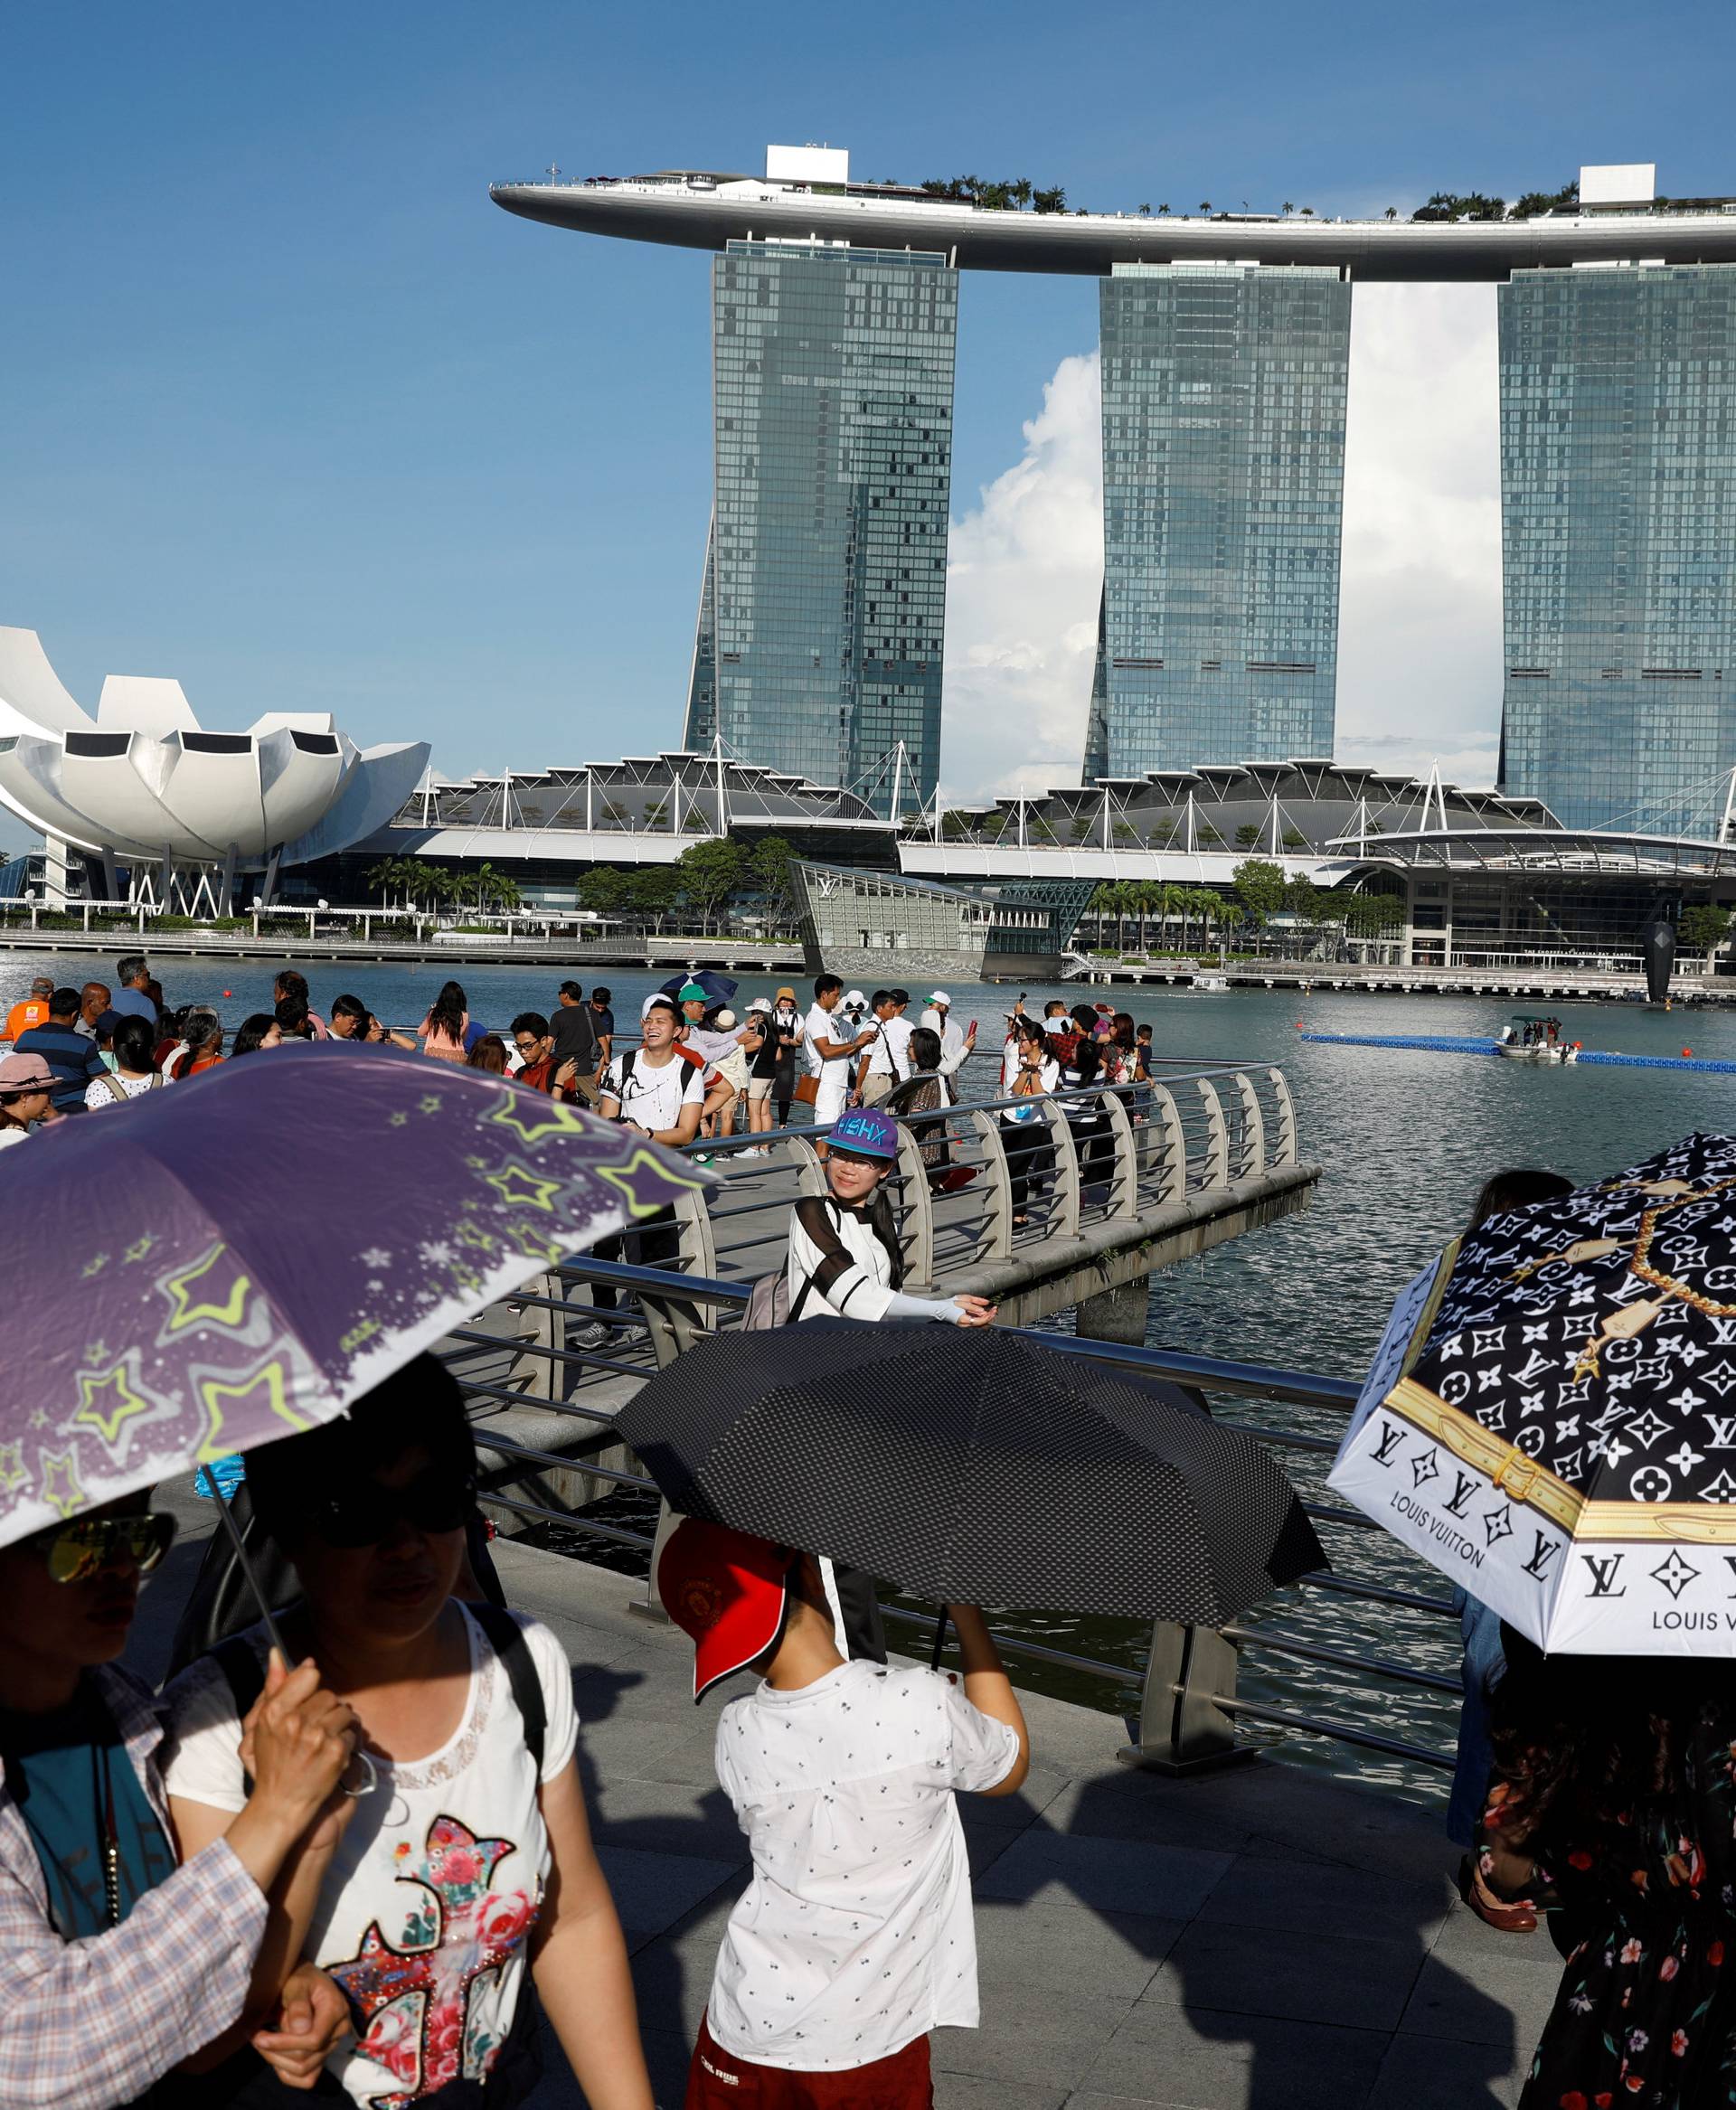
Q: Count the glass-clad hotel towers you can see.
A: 3